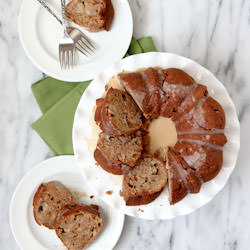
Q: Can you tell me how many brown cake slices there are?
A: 6